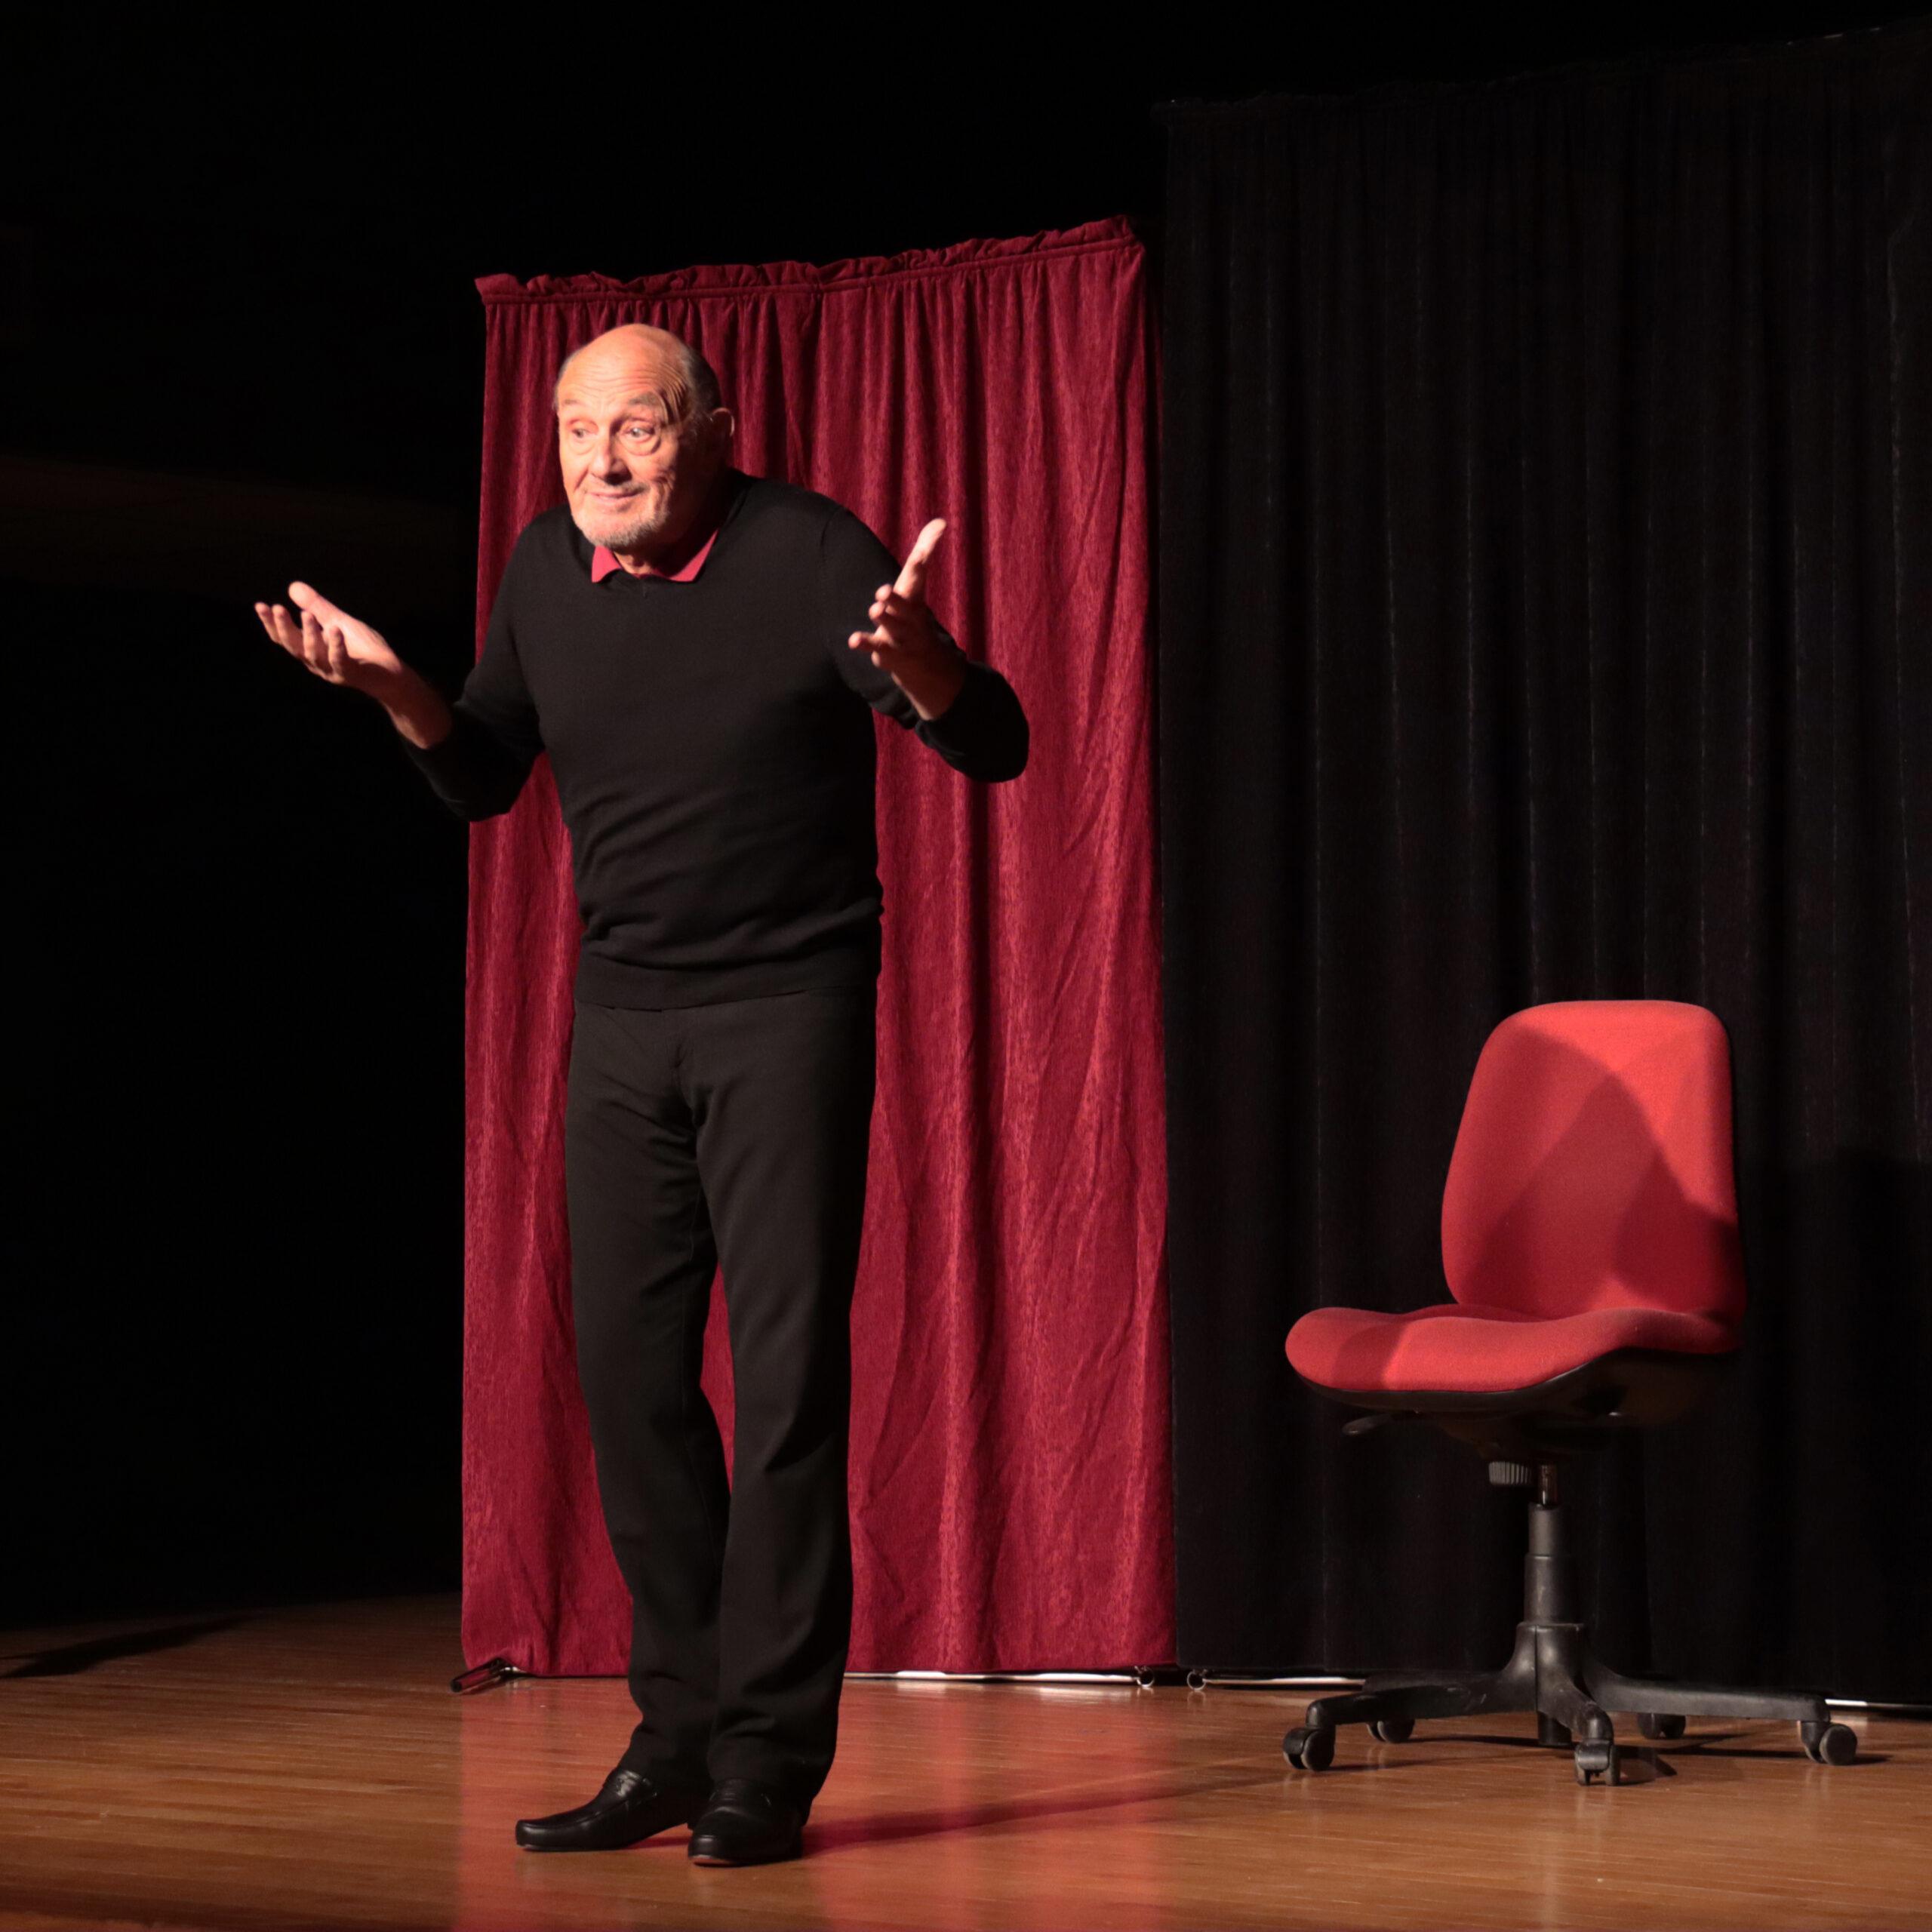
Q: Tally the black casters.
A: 5